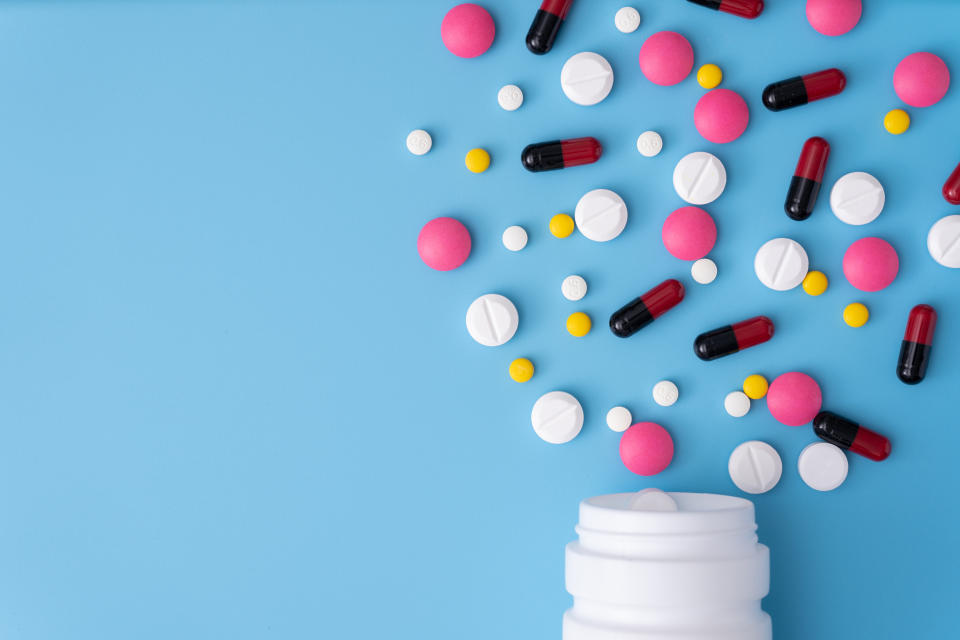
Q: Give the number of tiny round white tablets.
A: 10